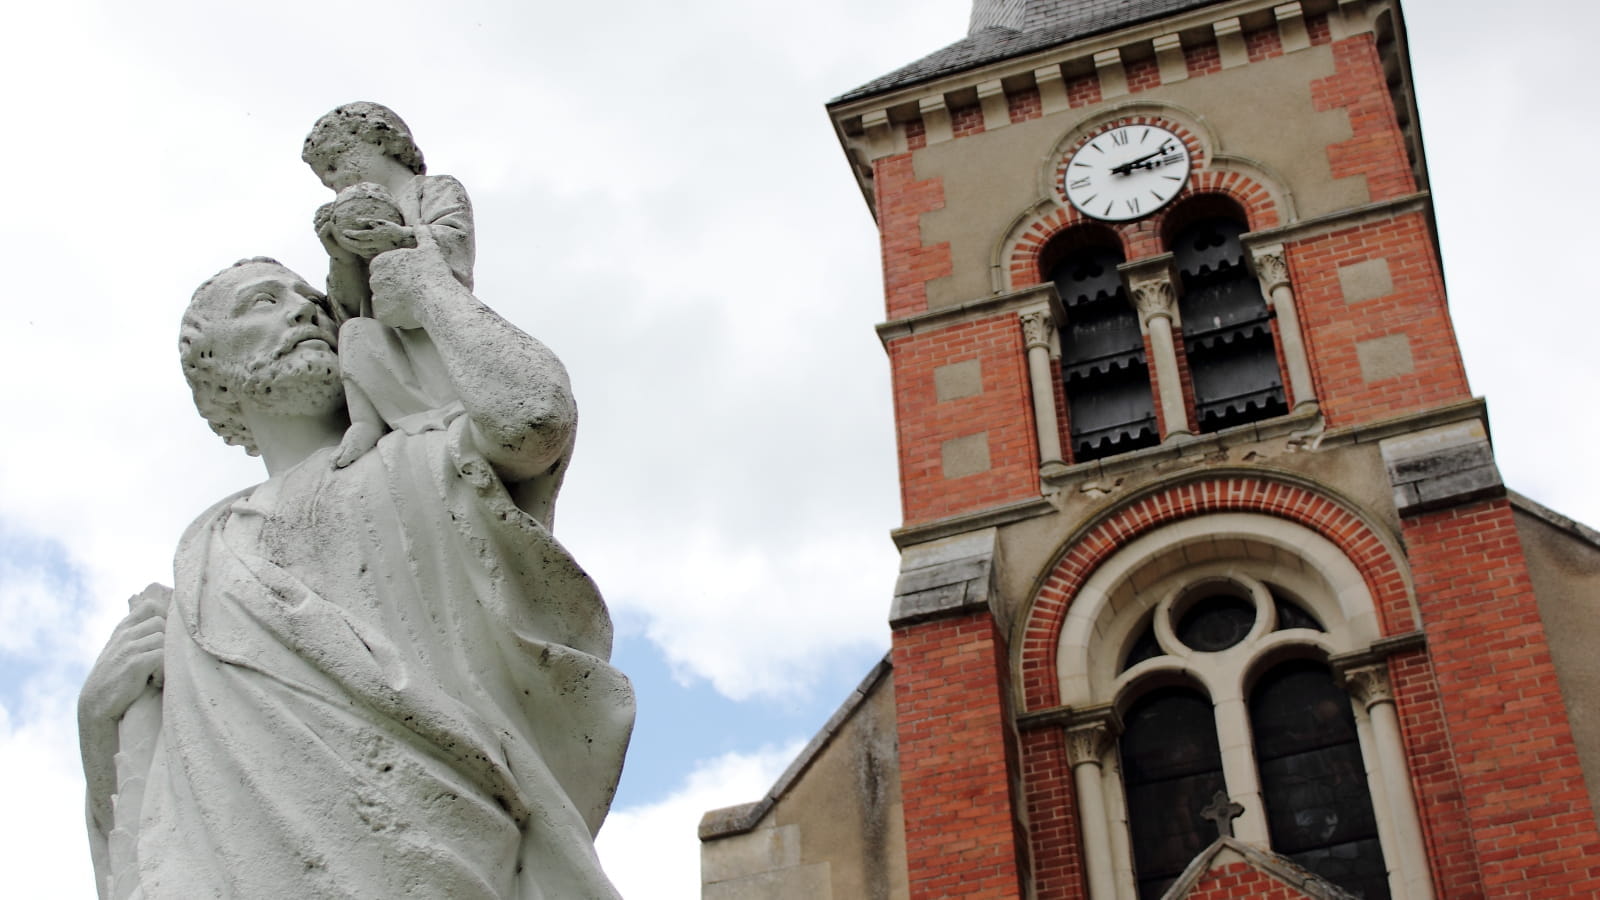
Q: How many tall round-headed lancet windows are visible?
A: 4